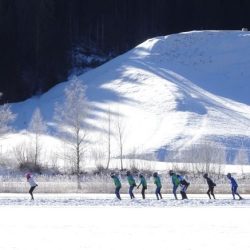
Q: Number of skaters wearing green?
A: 5